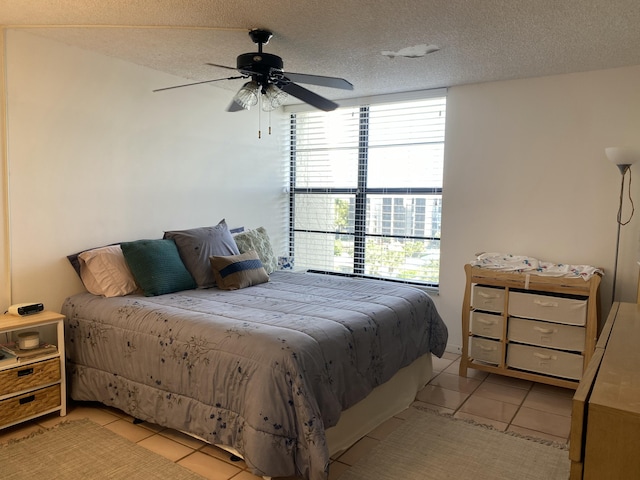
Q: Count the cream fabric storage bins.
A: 6